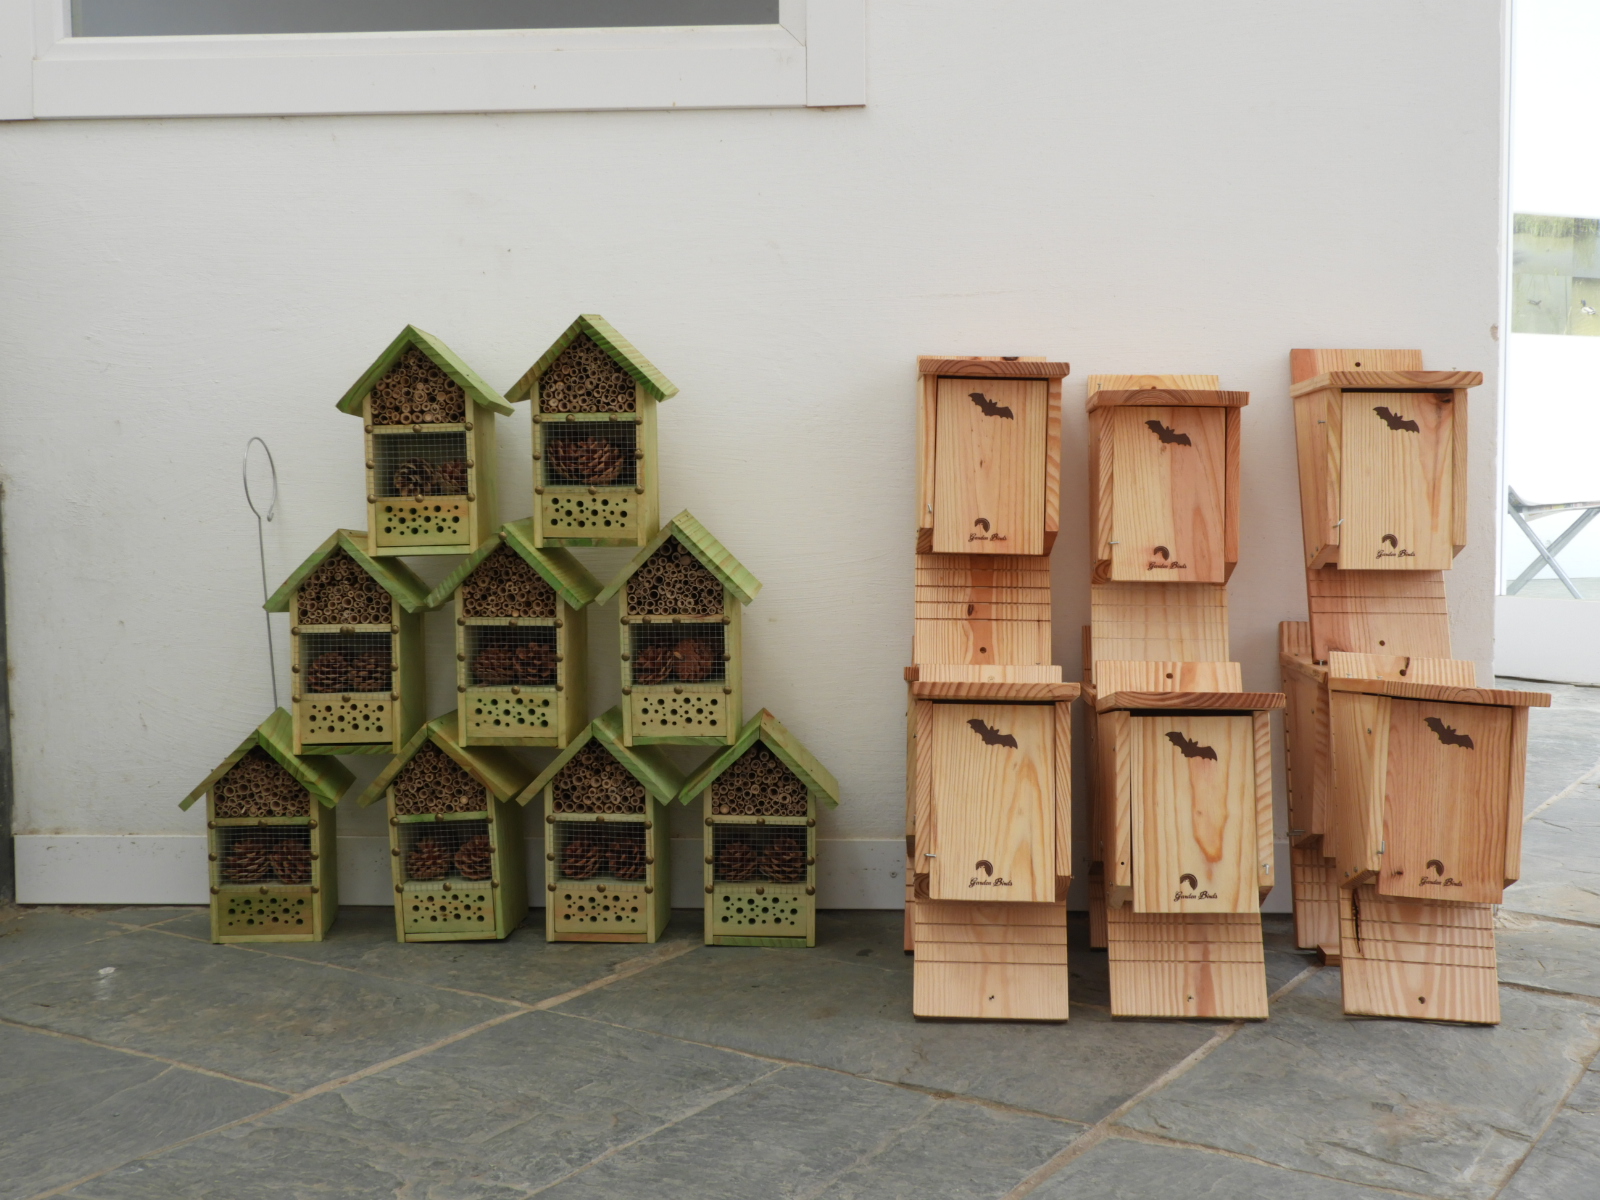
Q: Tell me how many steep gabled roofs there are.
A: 9